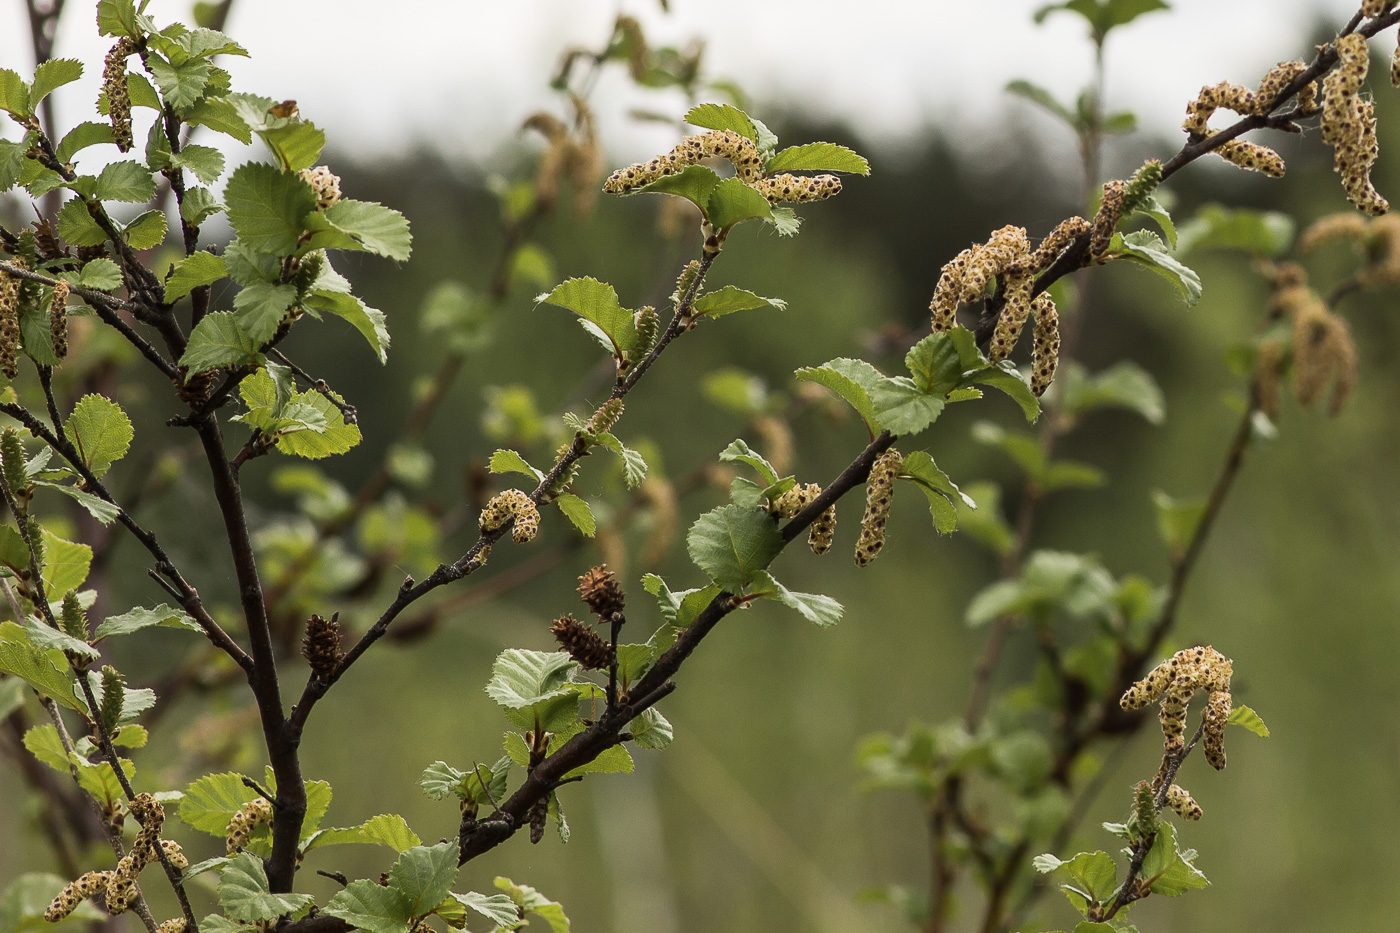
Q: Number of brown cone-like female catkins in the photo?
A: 3